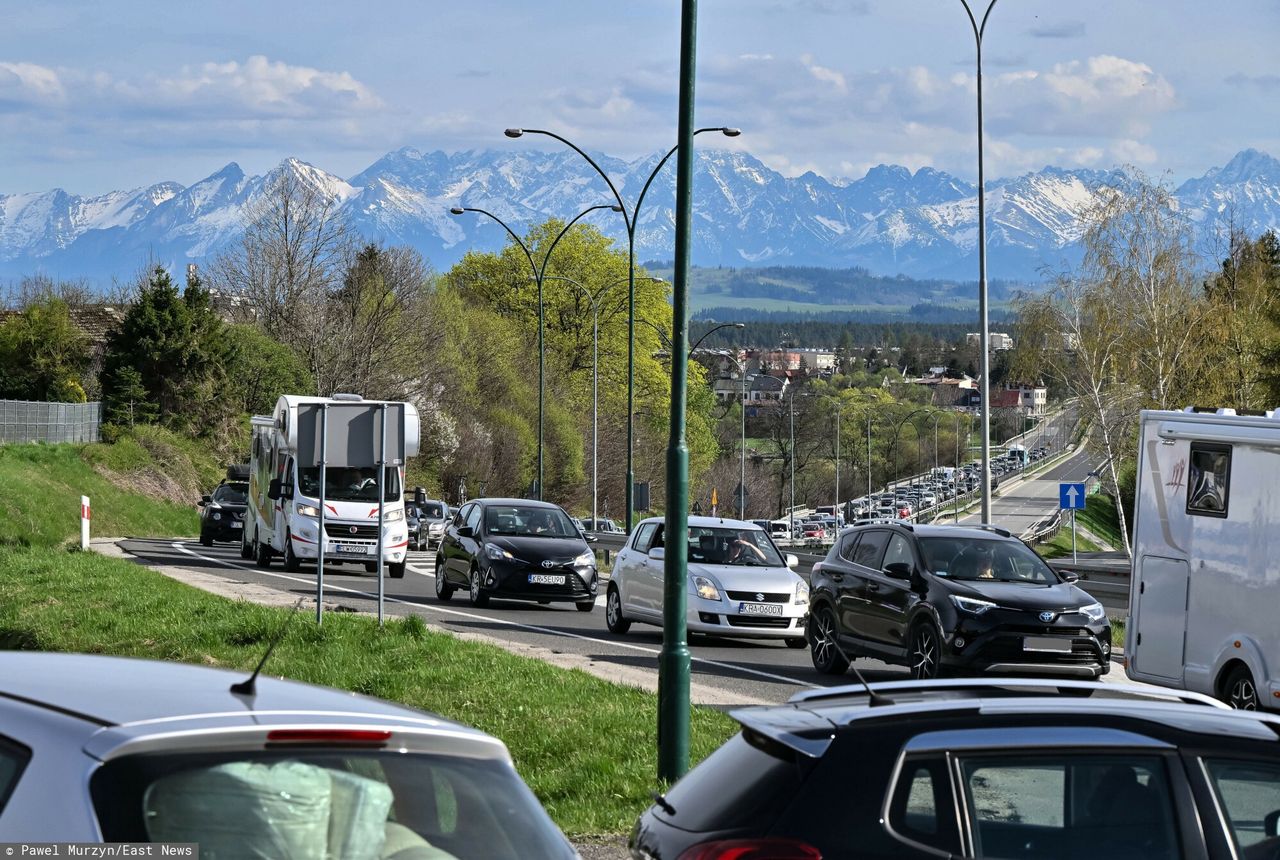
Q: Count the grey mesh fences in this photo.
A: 1